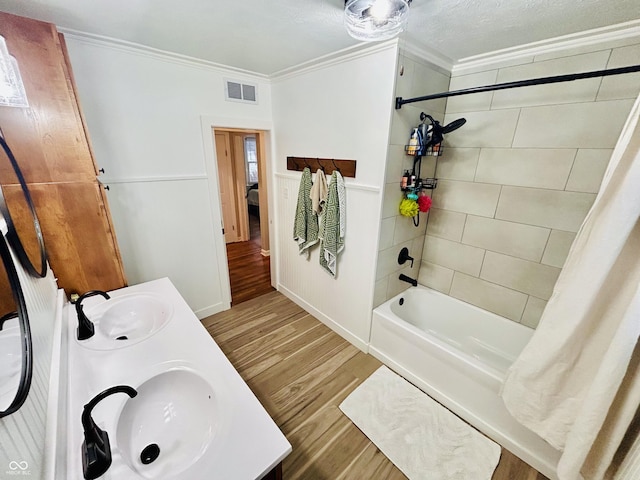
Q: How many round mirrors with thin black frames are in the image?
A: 2